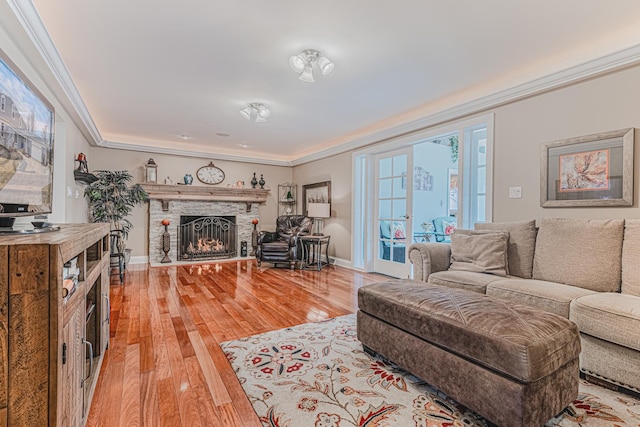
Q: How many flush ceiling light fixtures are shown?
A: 2